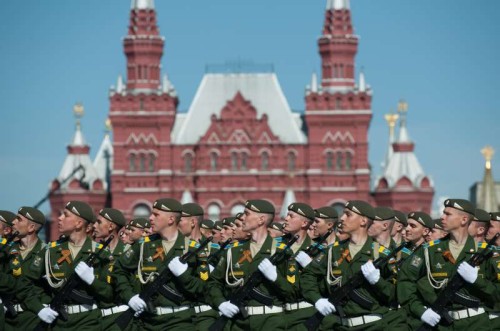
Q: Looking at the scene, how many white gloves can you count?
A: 11